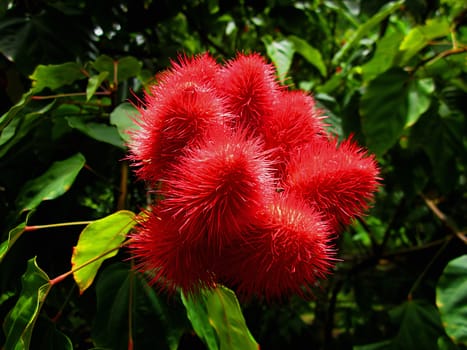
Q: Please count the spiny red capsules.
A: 8